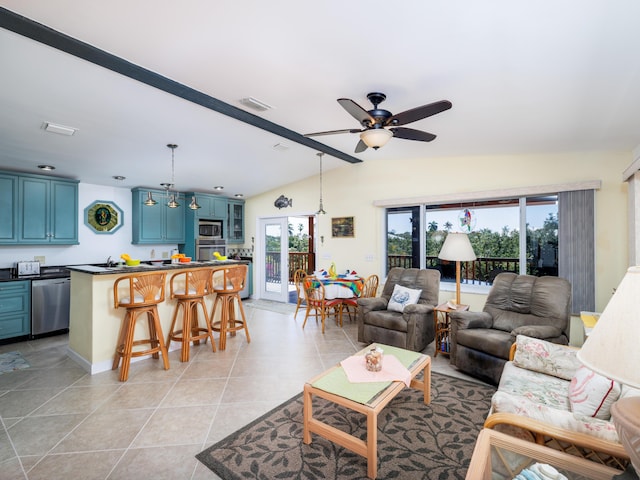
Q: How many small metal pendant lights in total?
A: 4